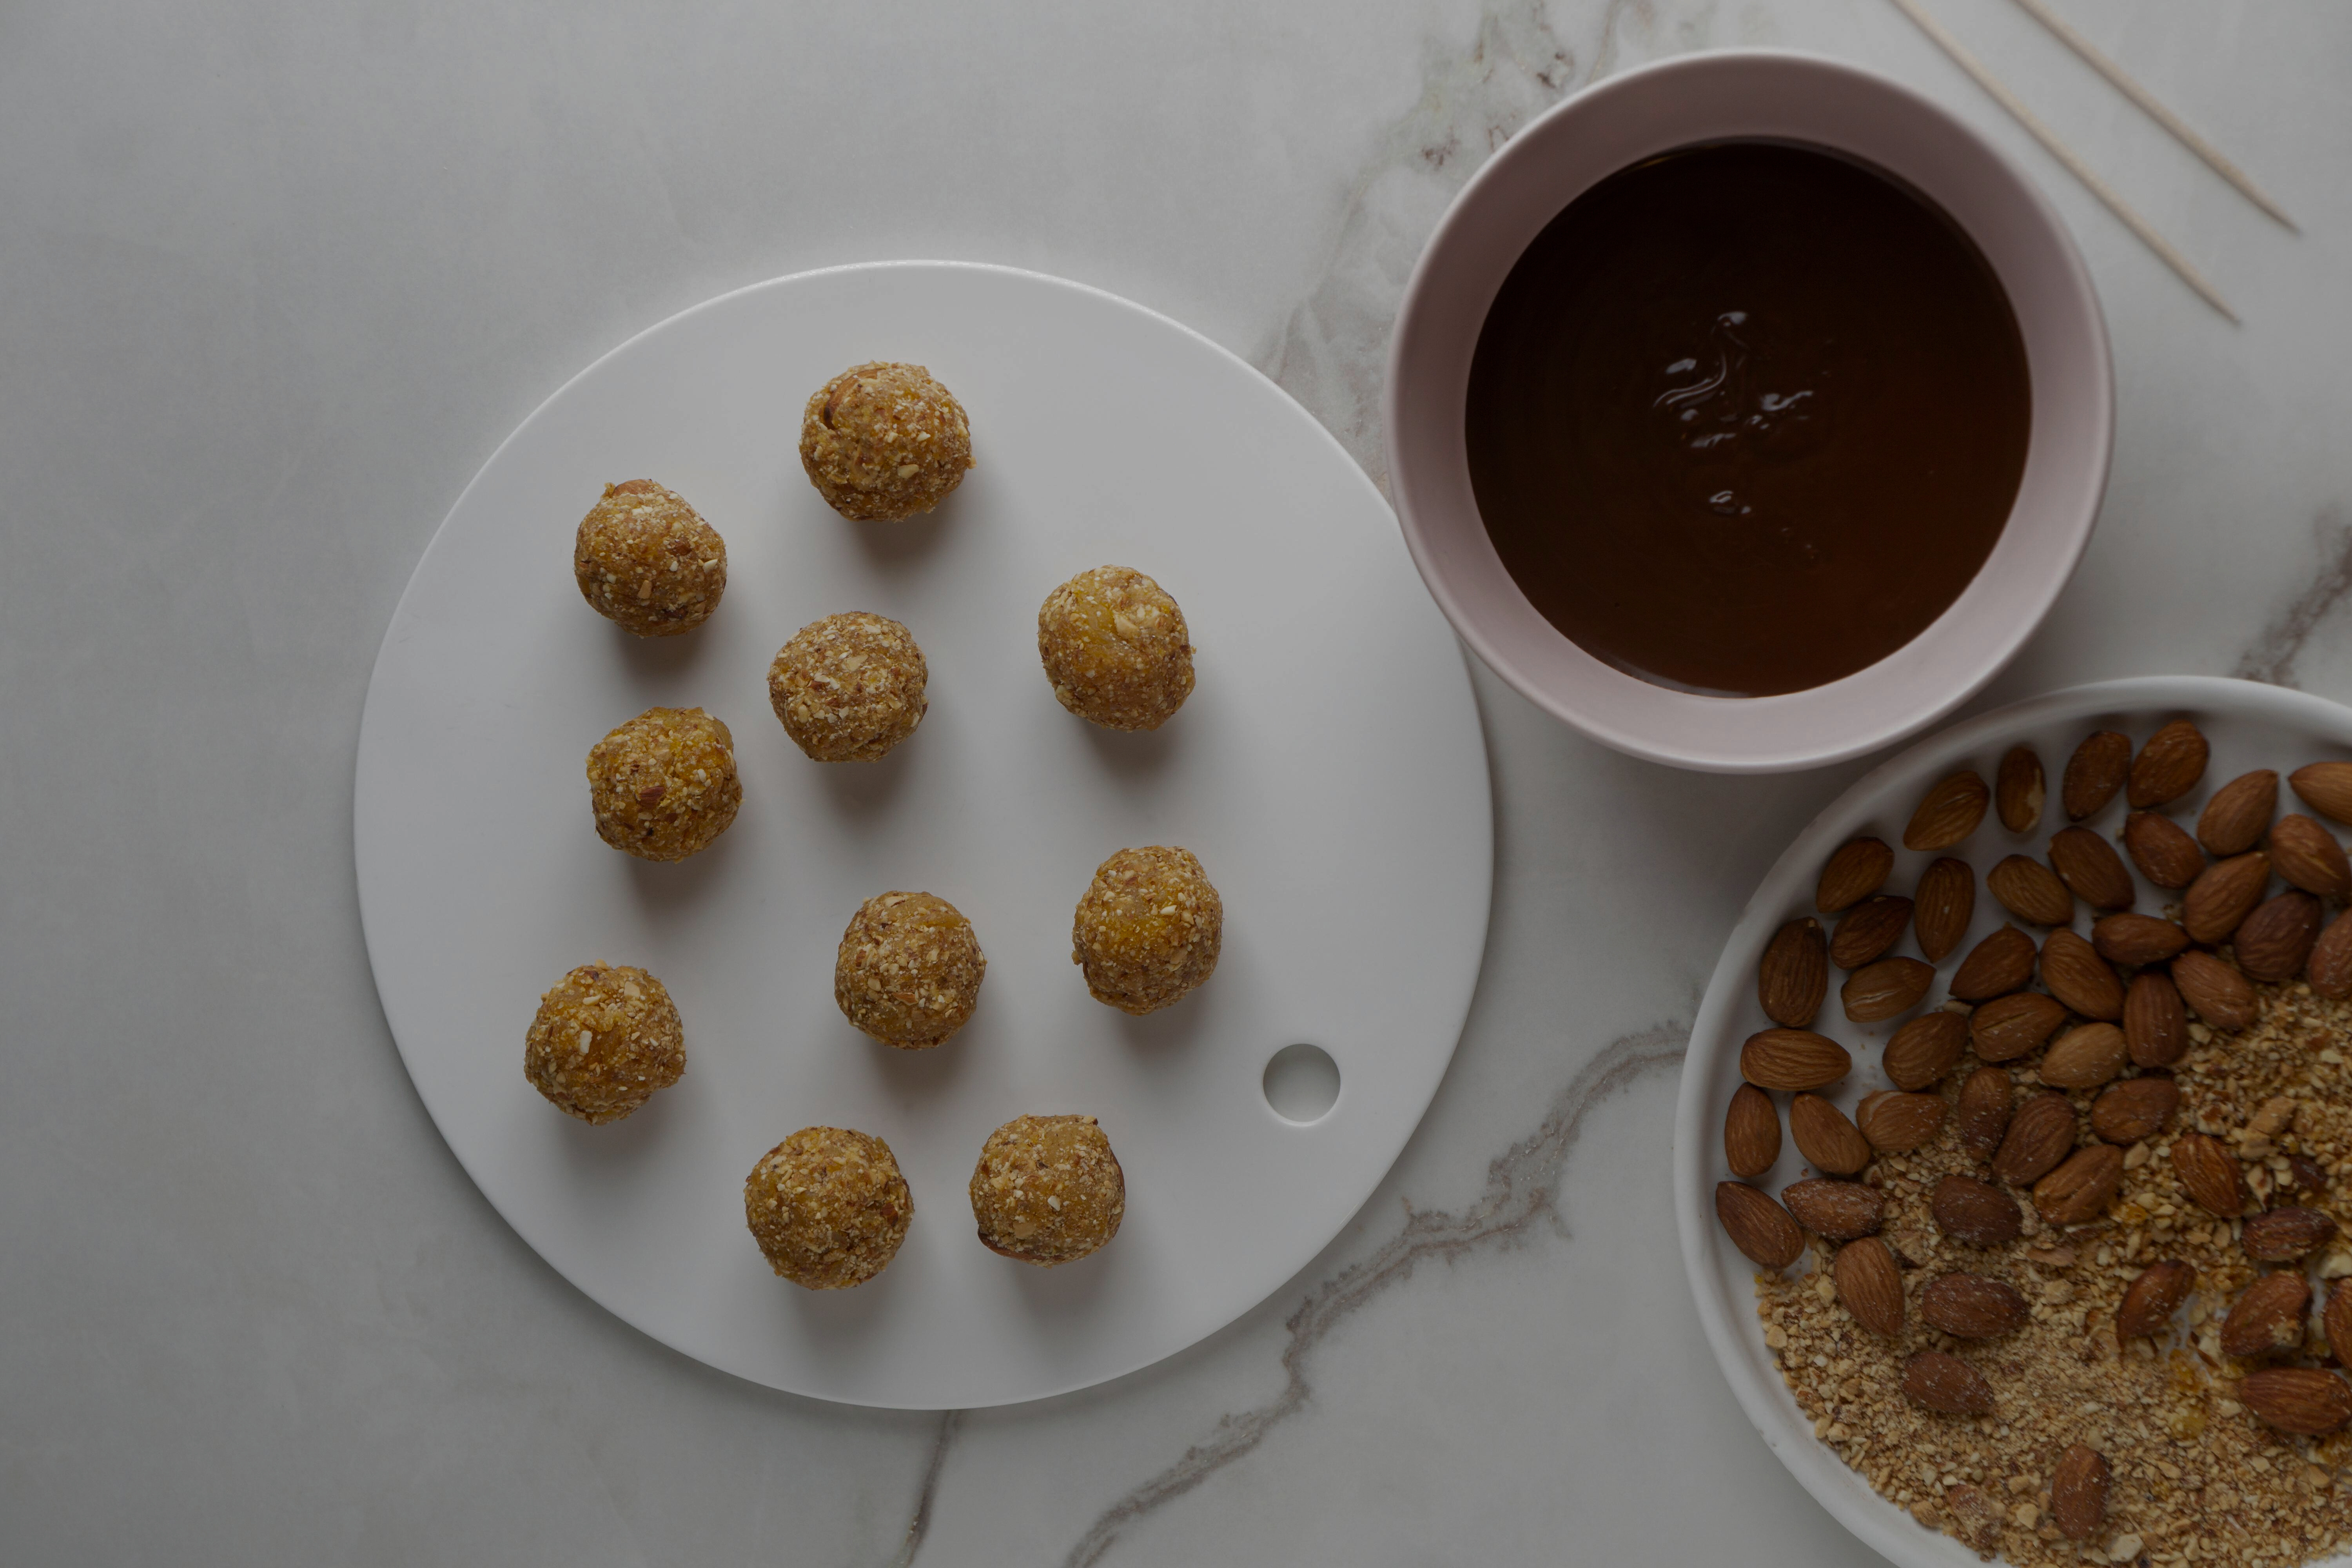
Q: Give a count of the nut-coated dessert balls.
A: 10